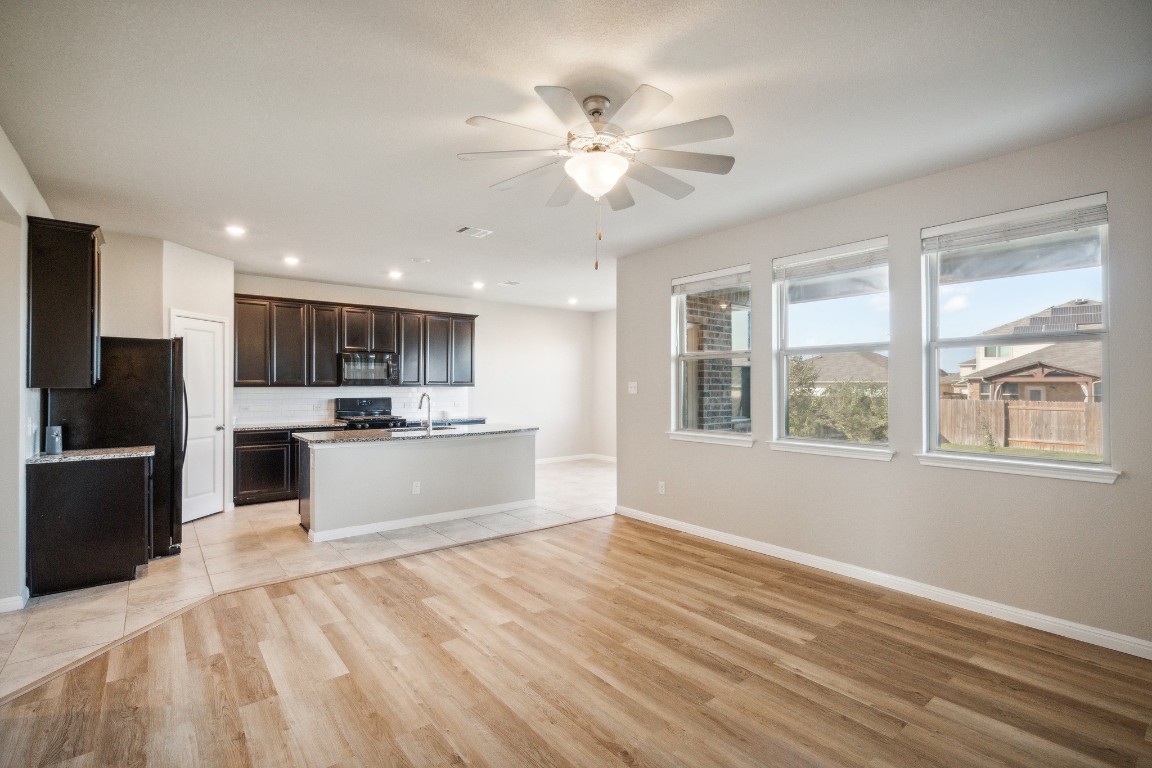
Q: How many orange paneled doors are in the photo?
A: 0